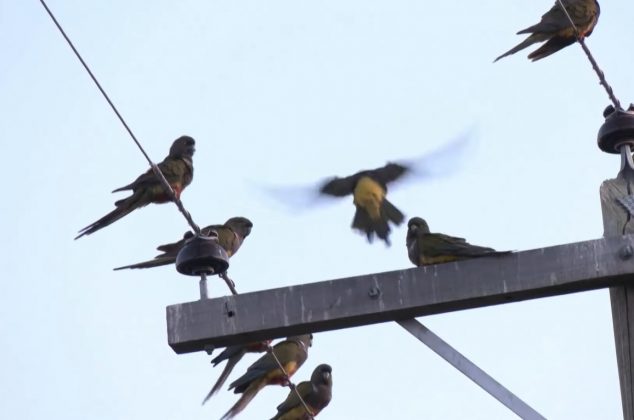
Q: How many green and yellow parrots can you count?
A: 8